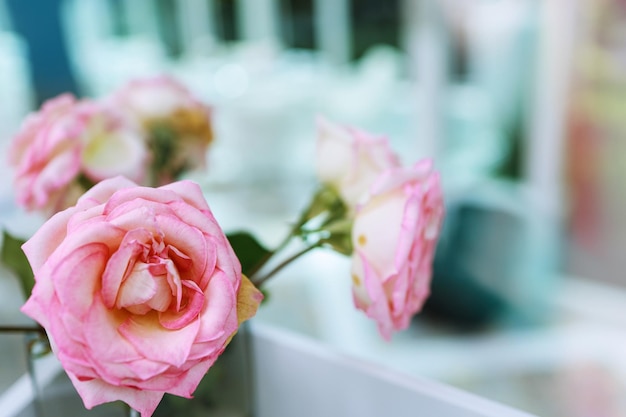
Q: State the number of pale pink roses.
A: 5